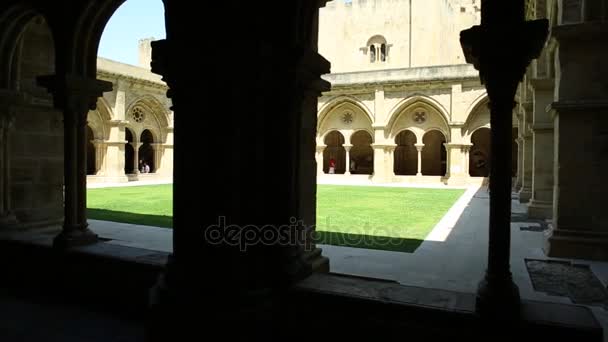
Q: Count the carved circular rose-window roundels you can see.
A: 3